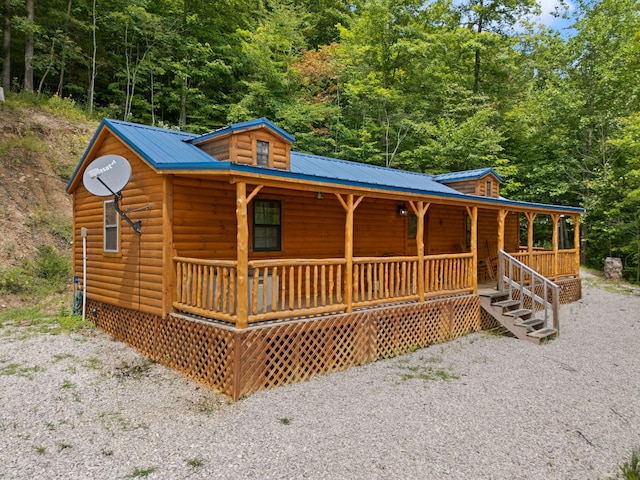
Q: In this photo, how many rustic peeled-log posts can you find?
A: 8